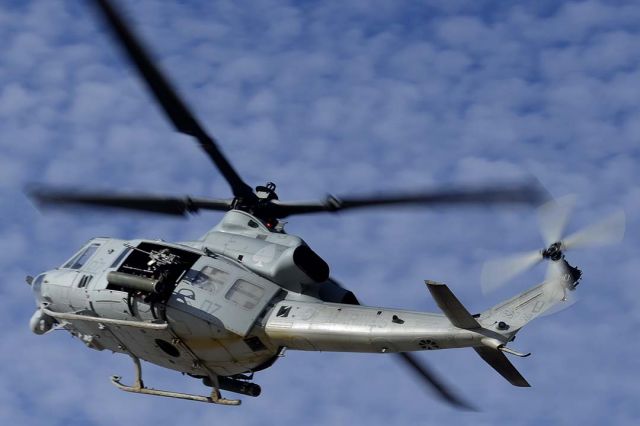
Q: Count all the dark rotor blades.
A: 4